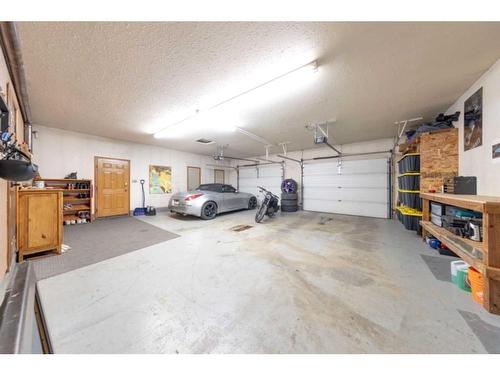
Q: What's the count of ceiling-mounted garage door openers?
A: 2